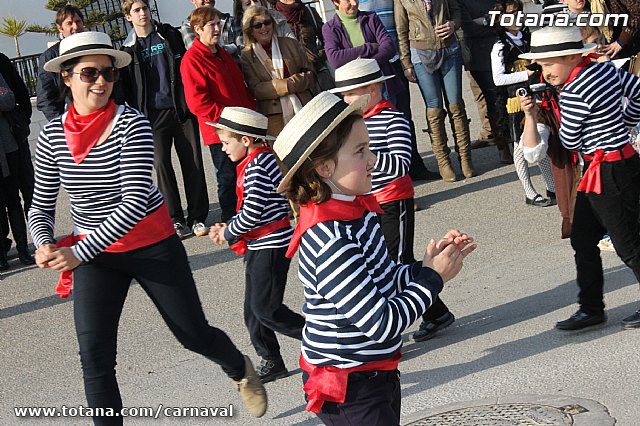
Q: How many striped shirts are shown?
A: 5